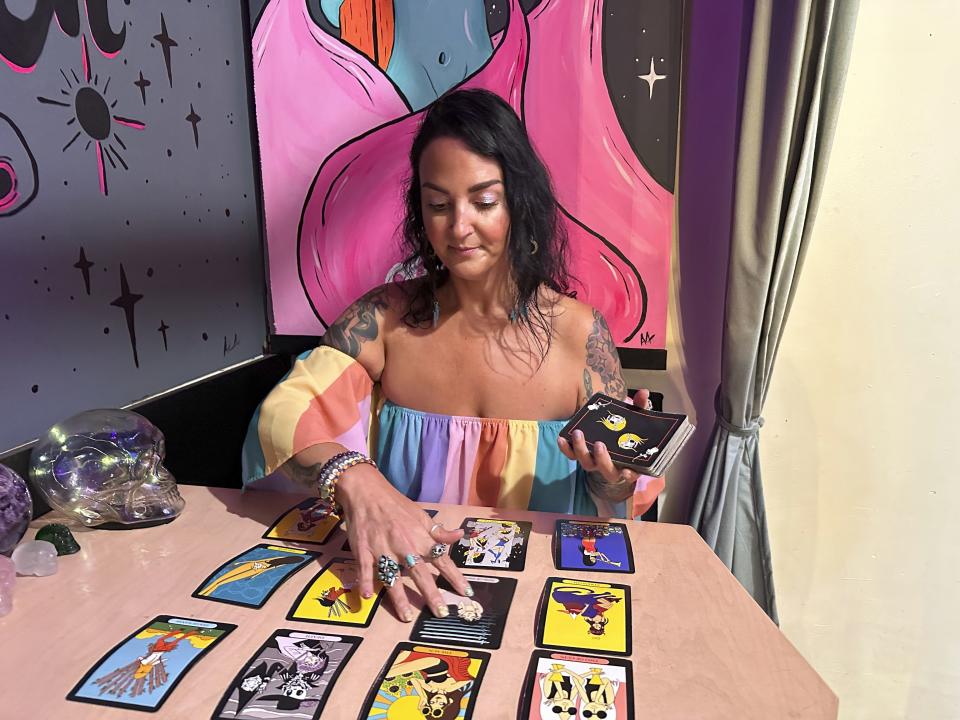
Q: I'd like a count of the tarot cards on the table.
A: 12